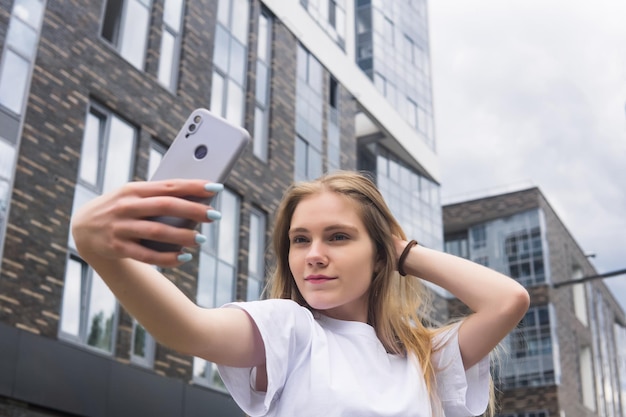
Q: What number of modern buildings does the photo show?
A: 2